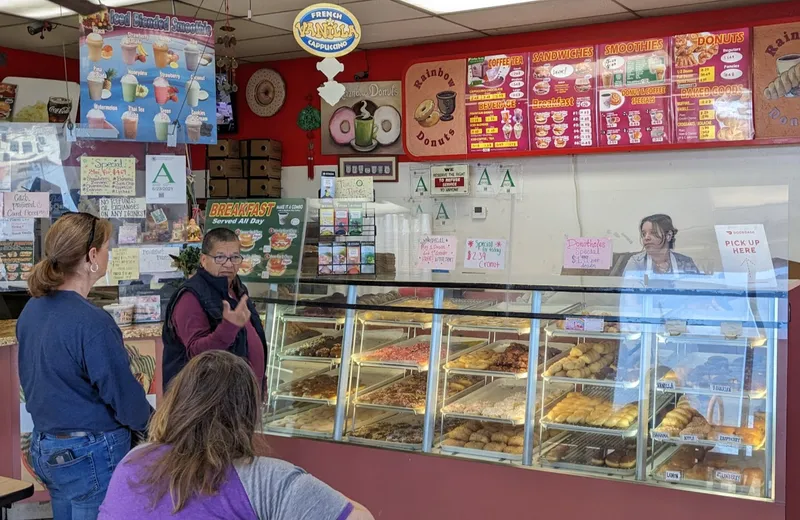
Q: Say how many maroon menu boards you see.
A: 4